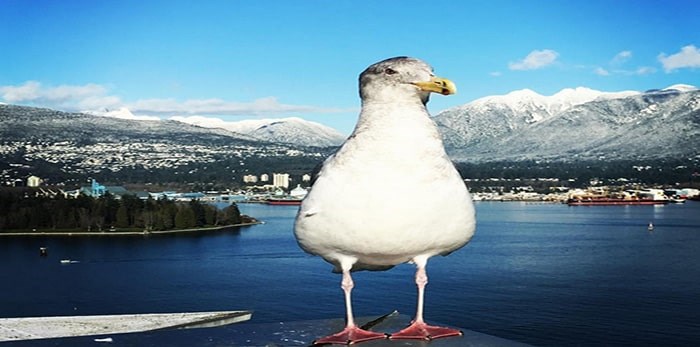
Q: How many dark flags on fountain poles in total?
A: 0